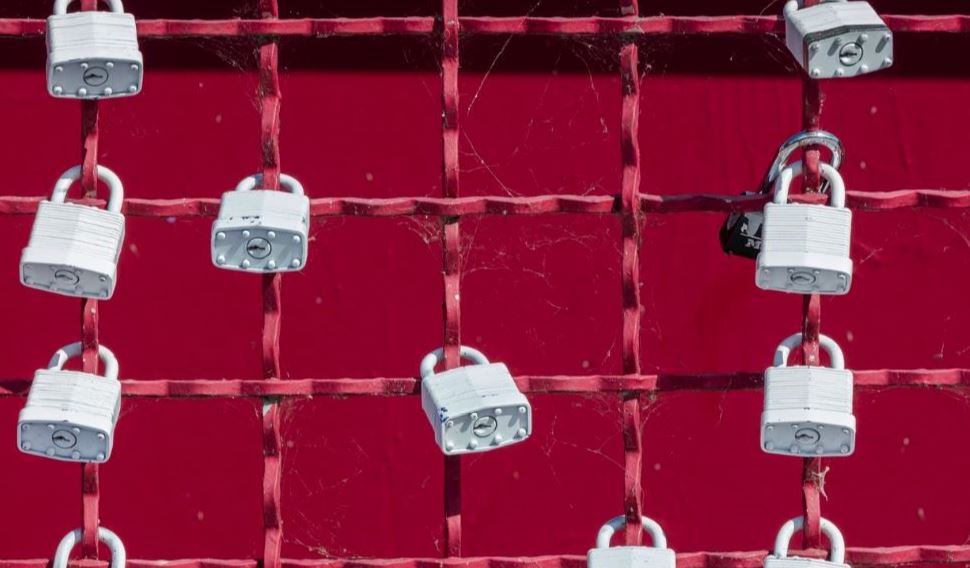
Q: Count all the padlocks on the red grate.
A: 12